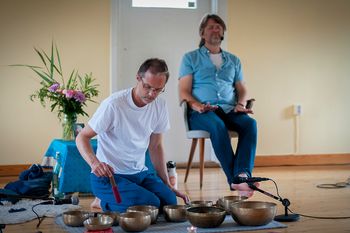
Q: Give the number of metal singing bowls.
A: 10